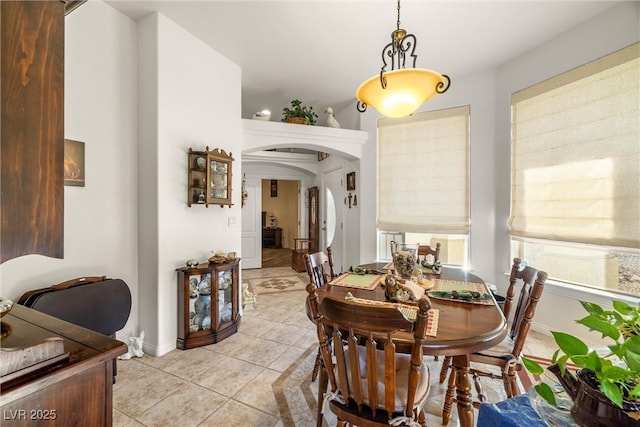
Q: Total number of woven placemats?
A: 4